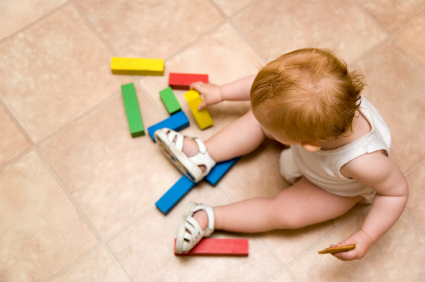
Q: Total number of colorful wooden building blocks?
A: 9